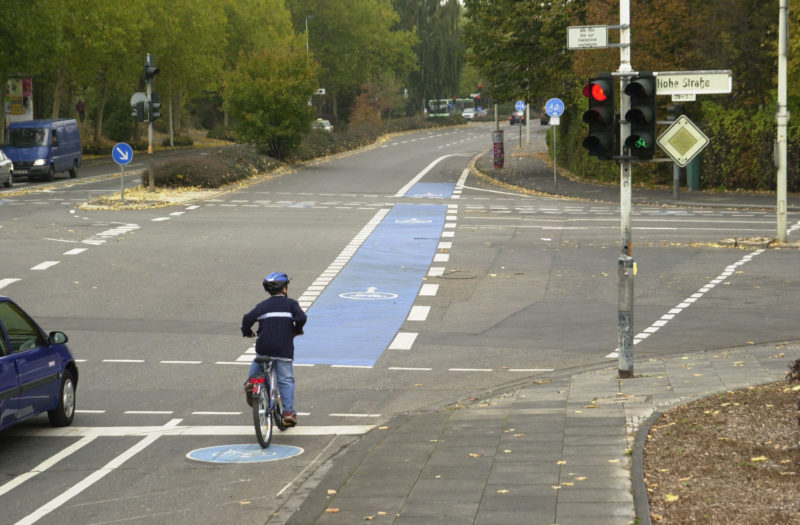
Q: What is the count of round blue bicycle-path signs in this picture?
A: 2